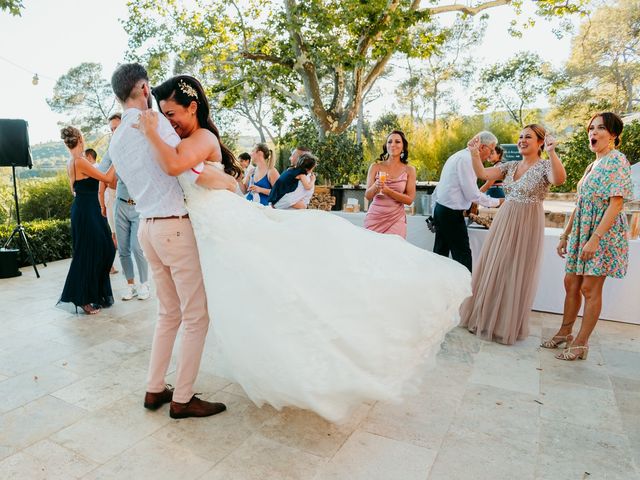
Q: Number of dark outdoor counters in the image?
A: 1